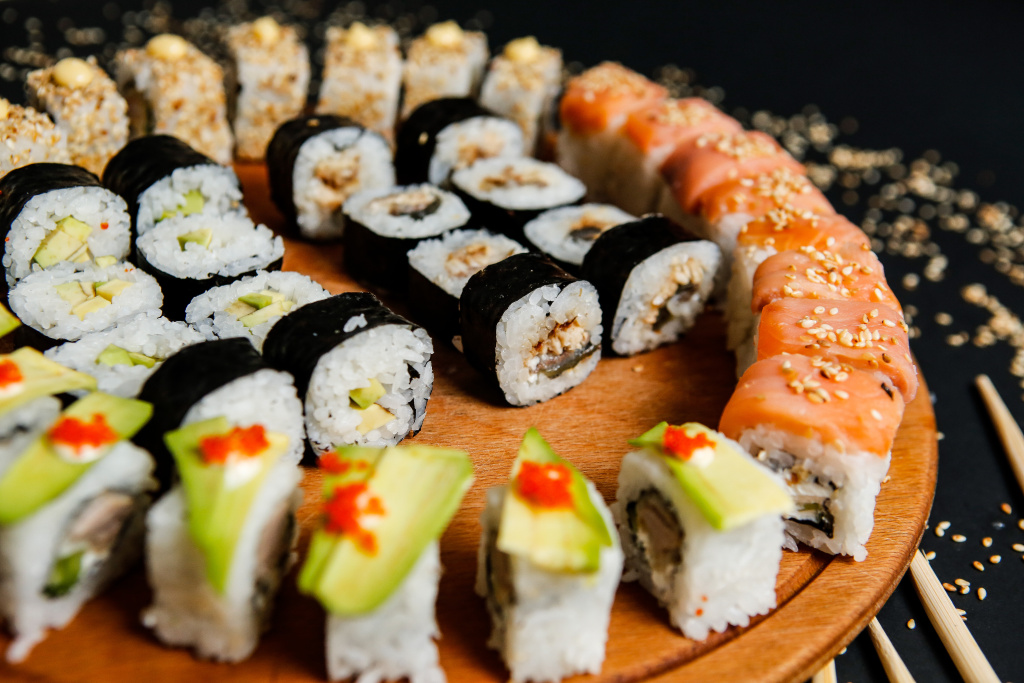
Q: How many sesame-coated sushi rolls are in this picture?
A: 7